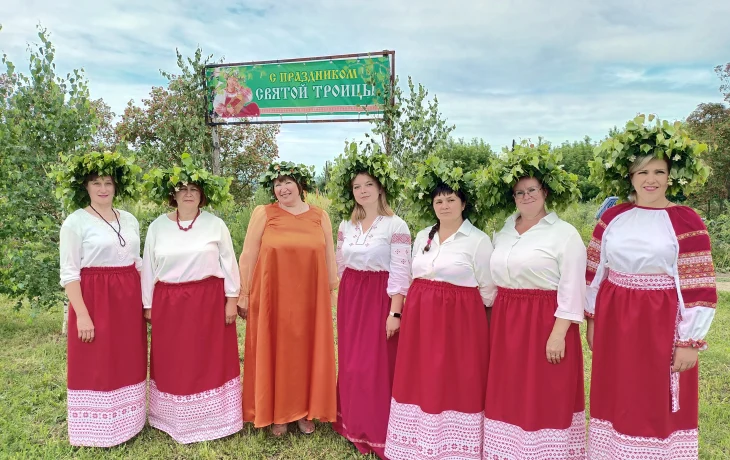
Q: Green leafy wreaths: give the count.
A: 7